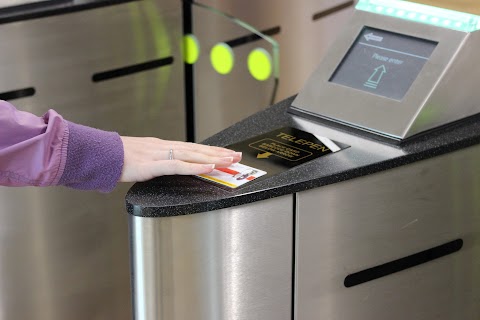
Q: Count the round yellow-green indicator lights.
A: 3